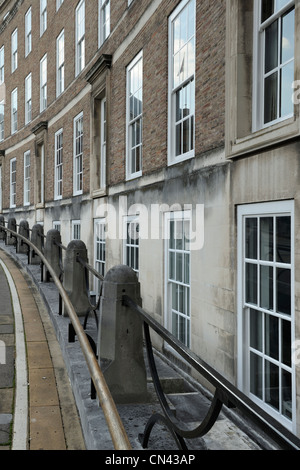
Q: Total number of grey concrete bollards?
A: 7